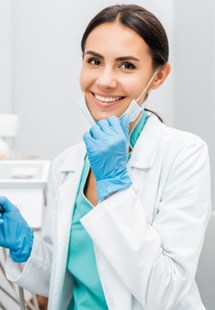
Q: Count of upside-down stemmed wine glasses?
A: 0